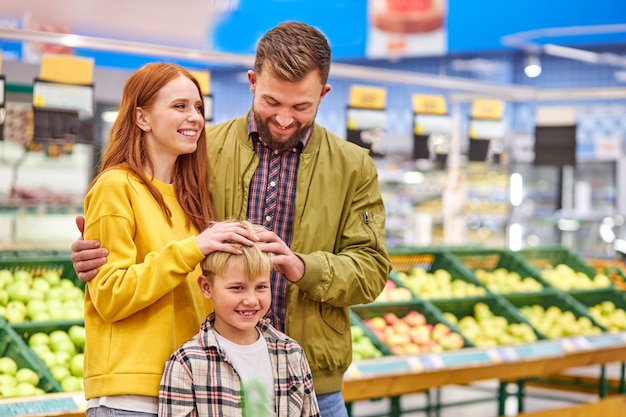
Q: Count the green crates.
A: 12